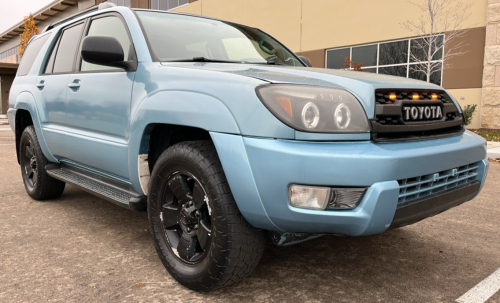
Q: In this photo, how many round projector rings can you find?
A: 2